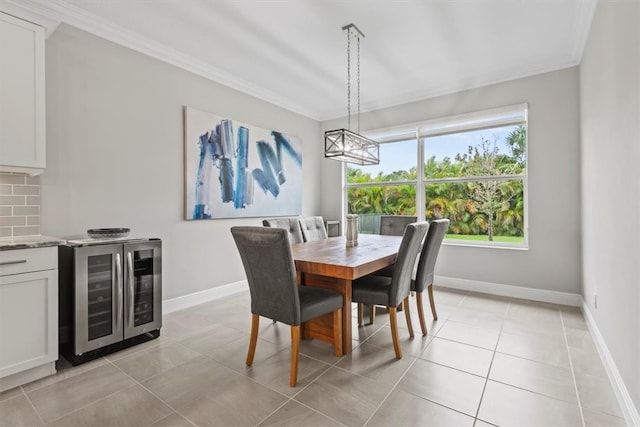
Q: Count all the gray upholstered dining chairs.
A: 6